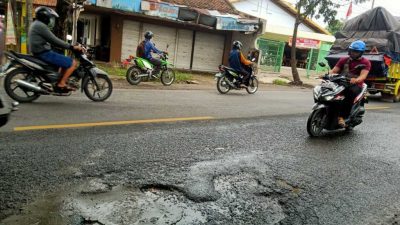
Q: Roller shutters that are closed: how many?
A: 4